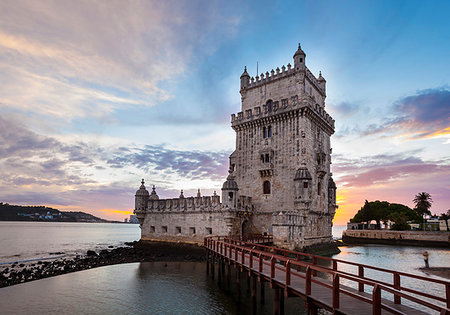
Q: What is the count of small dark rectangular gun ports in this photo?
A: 5